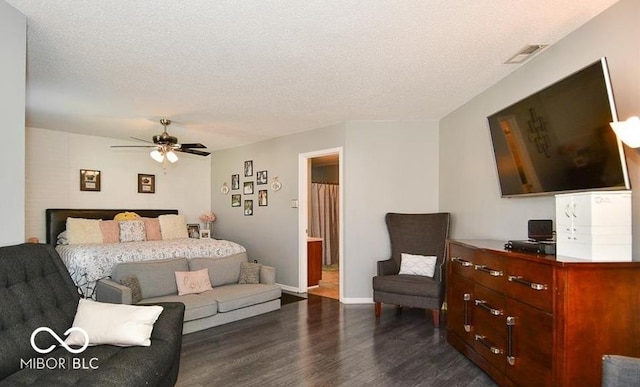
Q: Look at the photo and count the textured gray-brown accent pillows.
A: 2